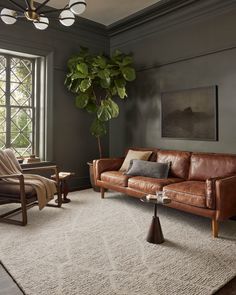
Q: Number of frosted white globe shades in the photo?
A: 4